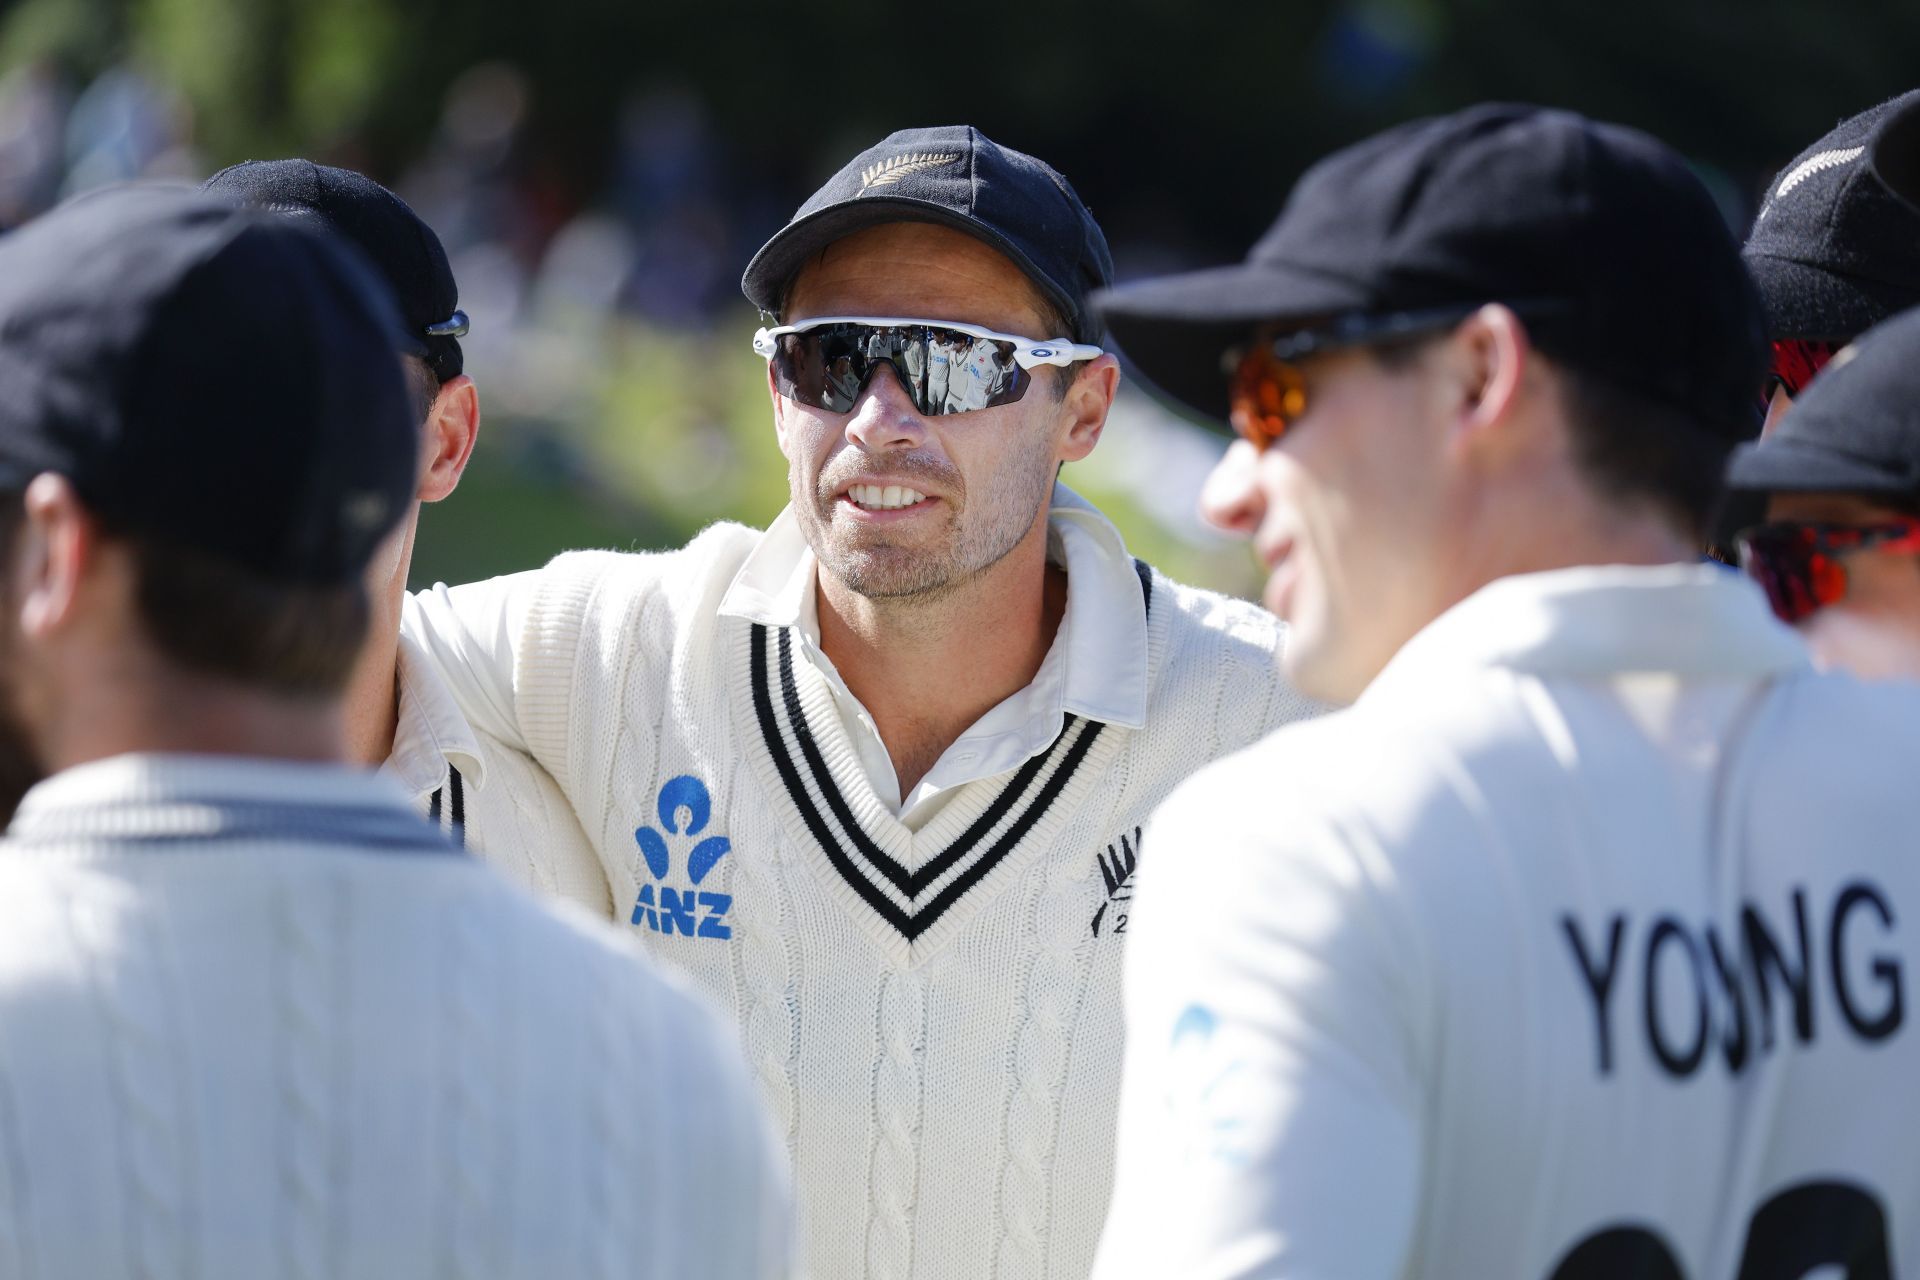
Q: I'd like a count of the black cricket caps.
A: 6